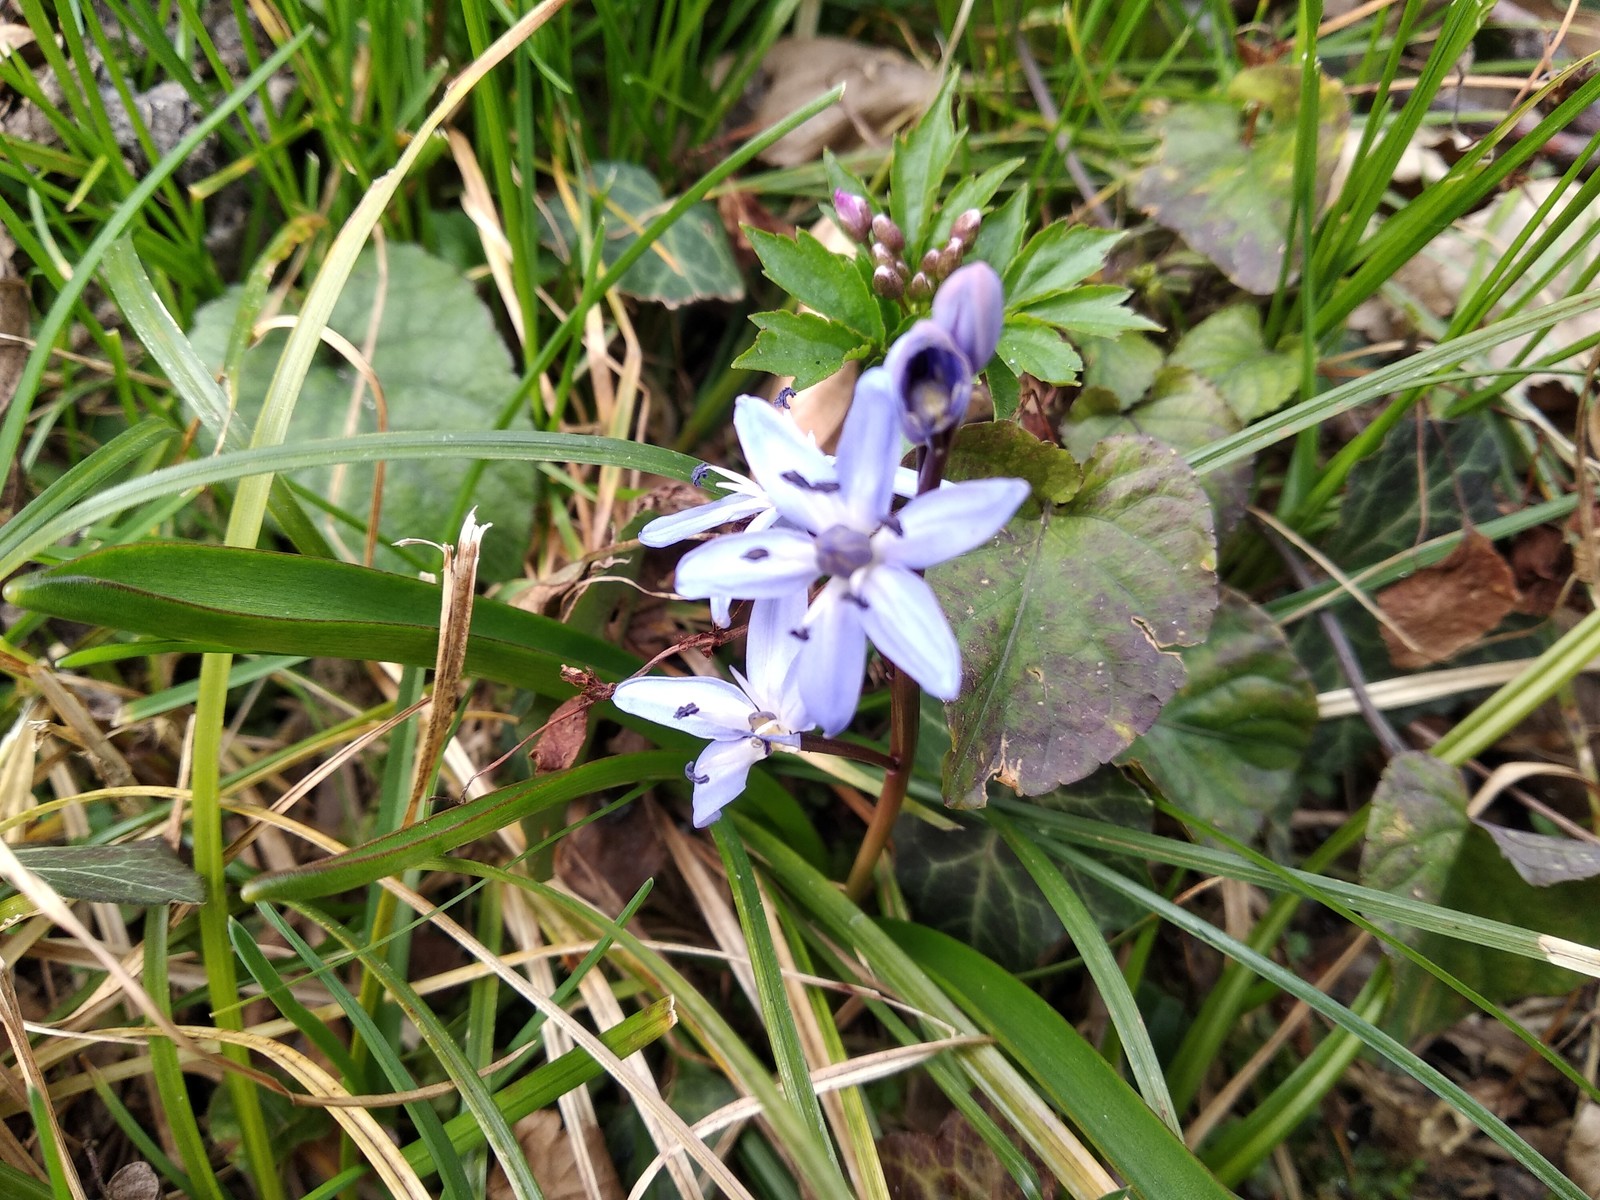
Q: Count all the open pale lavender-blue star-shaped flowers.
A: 3